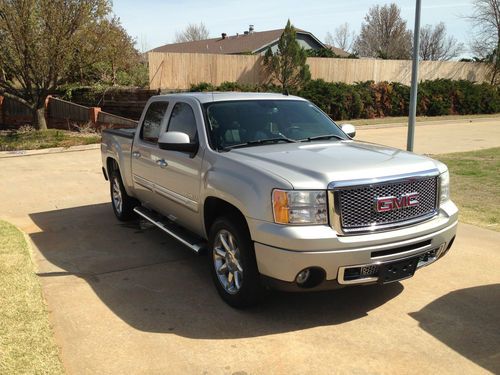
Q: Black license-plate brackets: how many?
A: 1